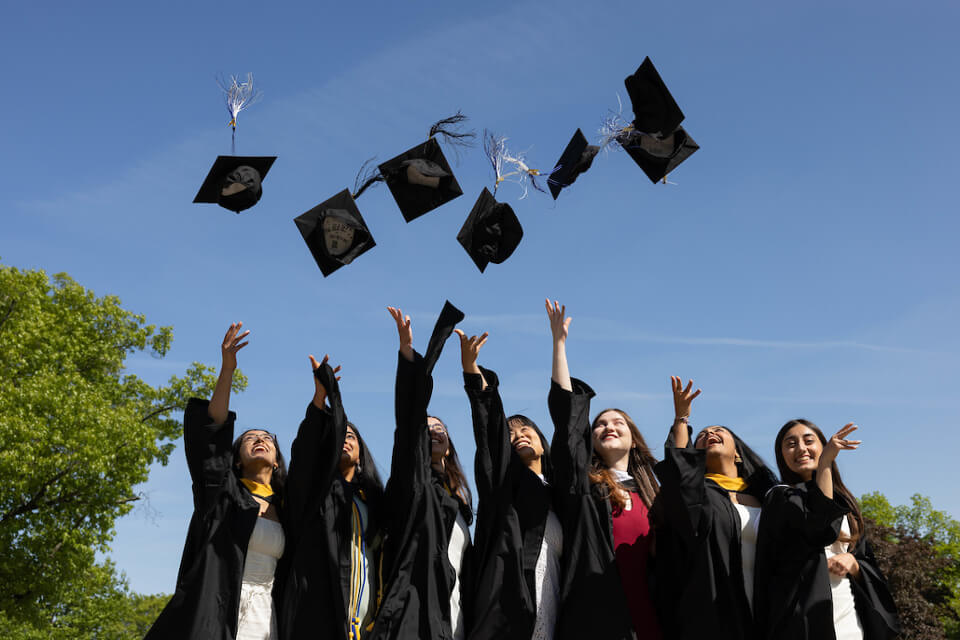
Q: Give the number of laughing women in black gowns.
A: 7